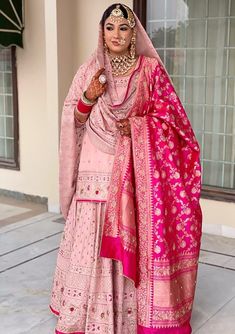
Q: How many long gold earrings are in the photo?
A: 2